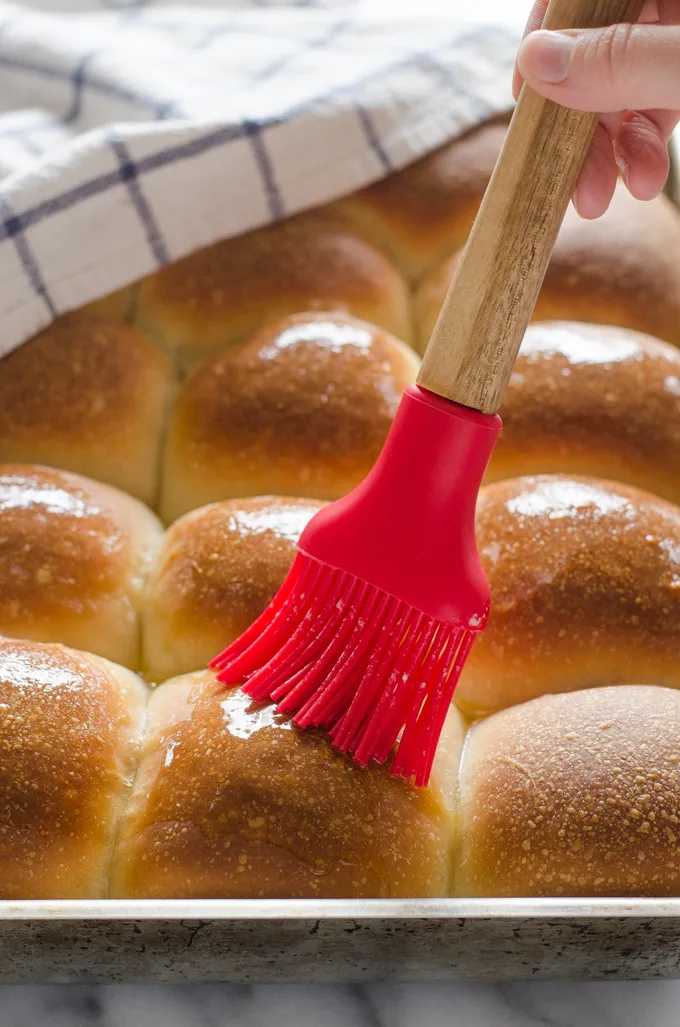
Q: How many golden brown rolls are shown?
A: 12